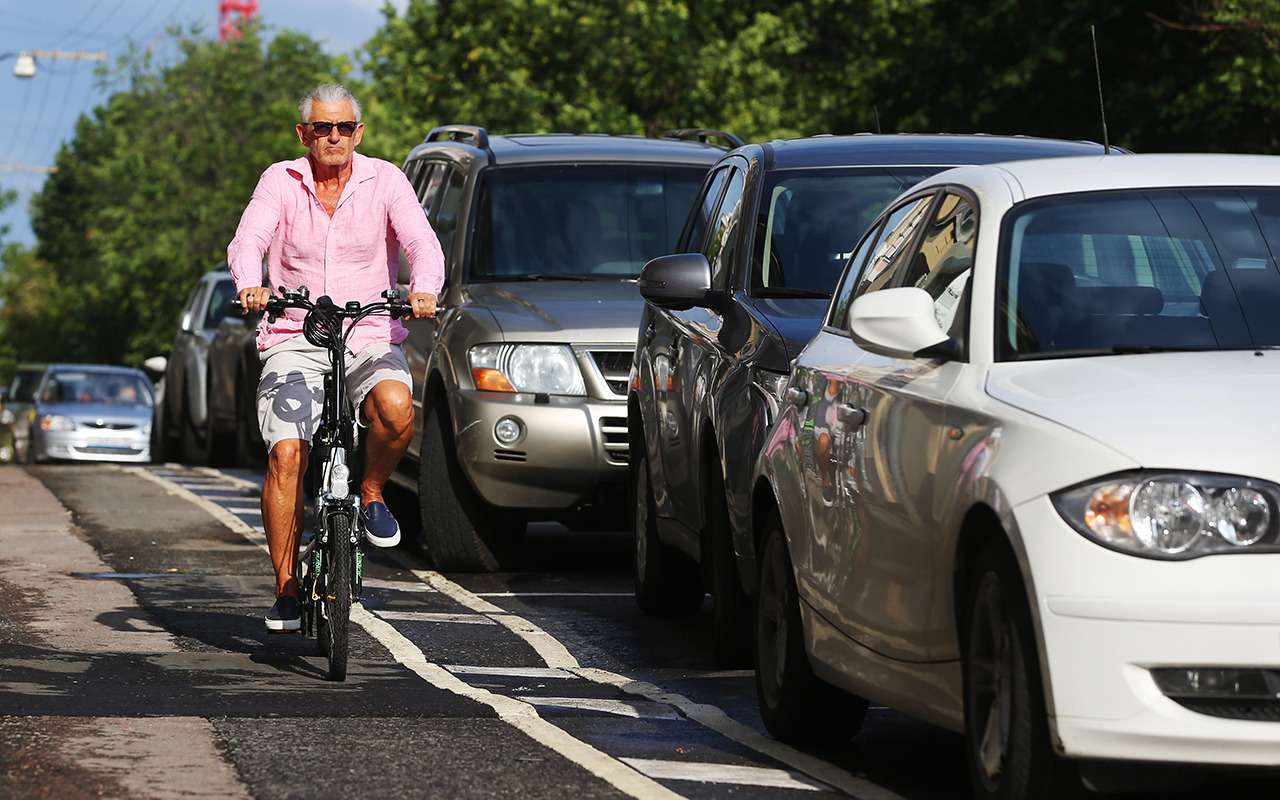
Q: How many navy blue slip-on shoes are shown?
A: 2